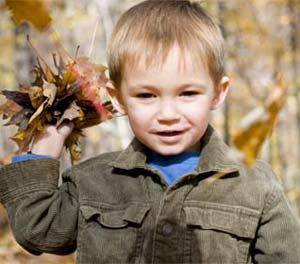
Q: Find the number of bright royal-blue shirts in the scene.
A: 1